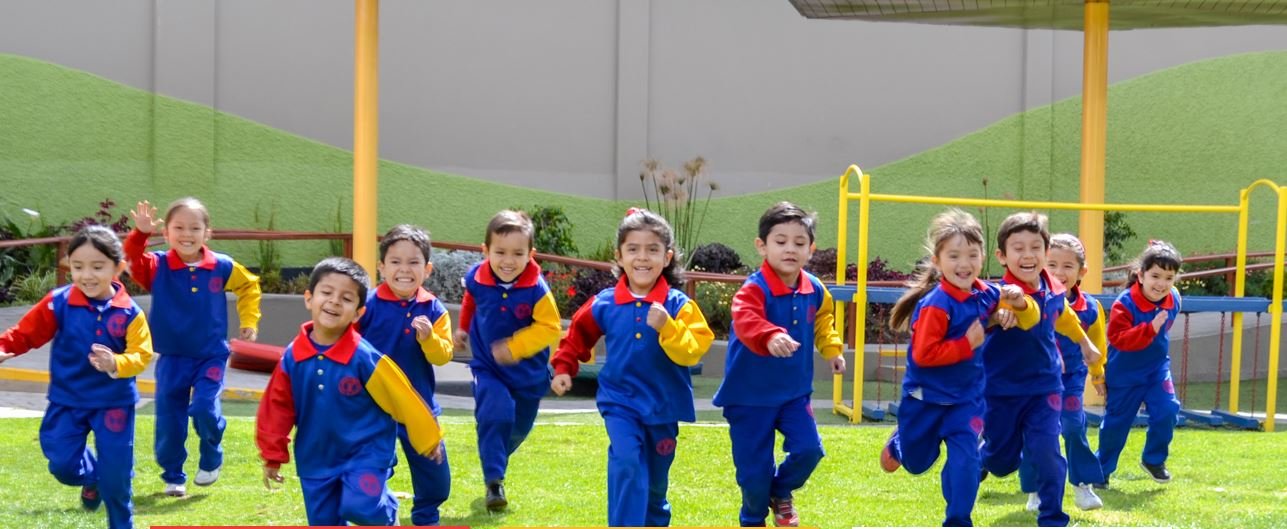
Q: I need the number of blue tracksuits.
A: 11